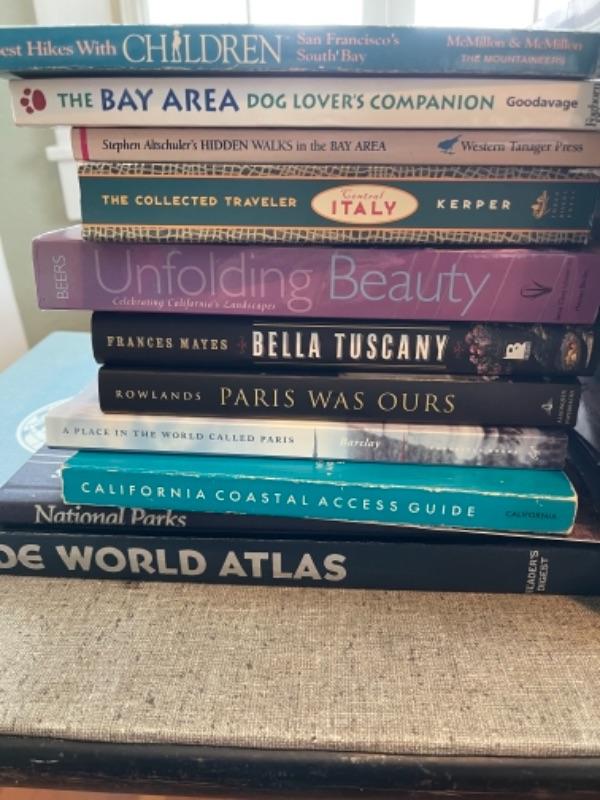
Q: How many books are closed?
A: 11